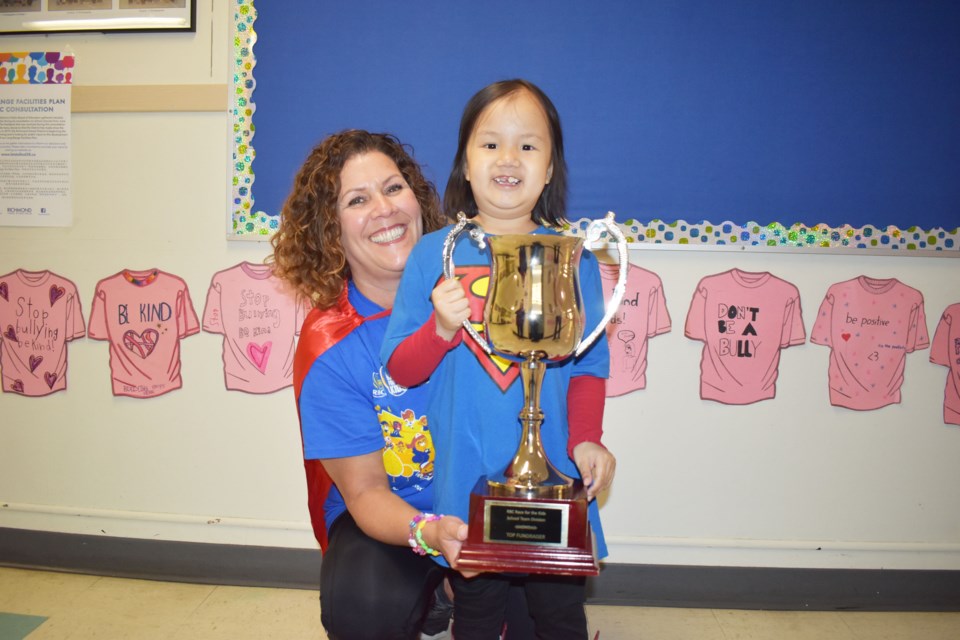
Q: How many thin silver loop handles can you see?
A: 2